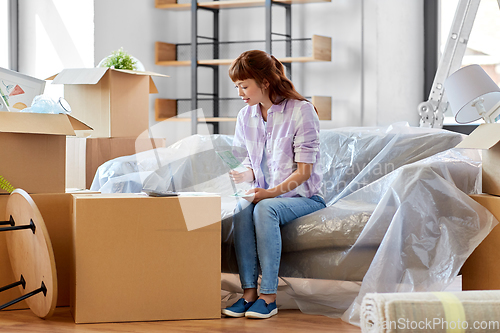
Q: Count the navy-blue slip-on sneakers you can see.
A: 2